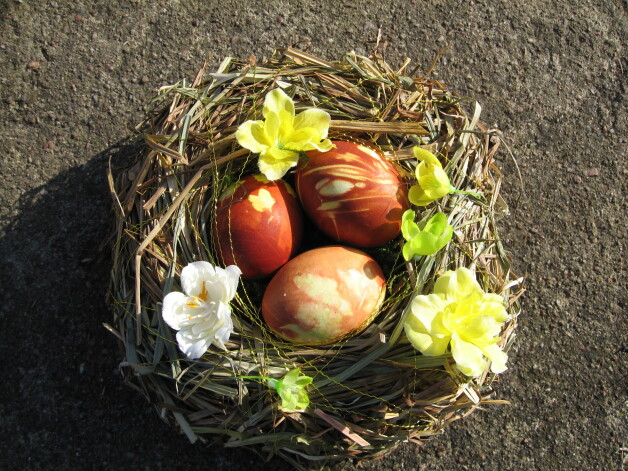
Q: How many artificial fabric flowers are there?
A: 6